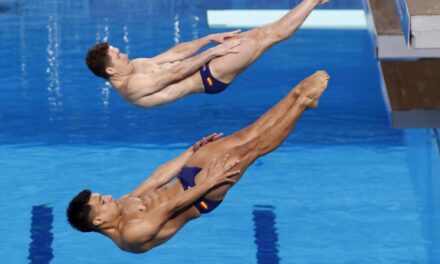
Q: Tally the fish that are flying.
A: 0